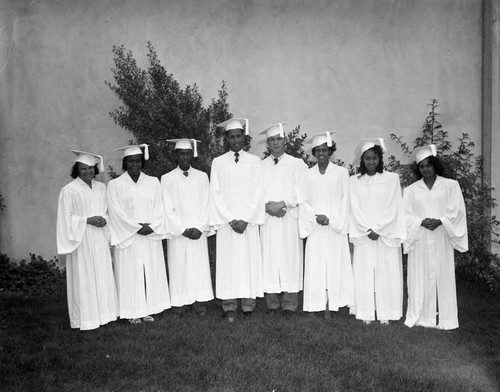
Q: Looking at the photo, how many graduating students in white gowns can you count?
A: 8